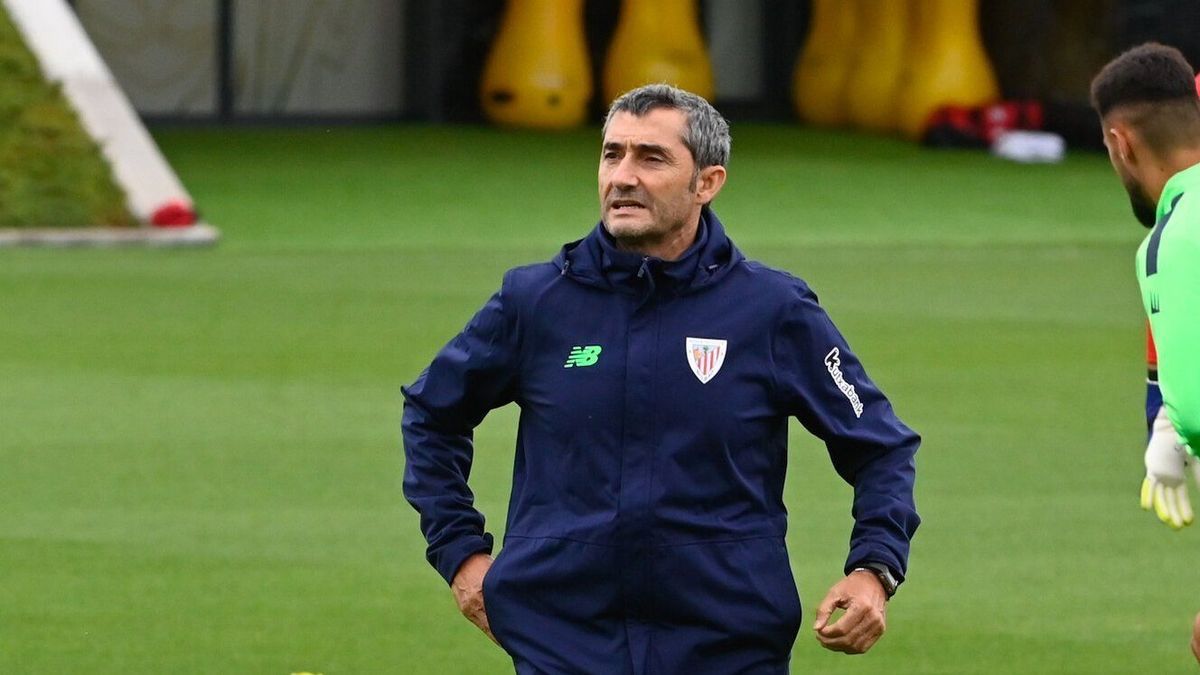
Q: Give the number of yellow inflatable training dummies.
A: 5